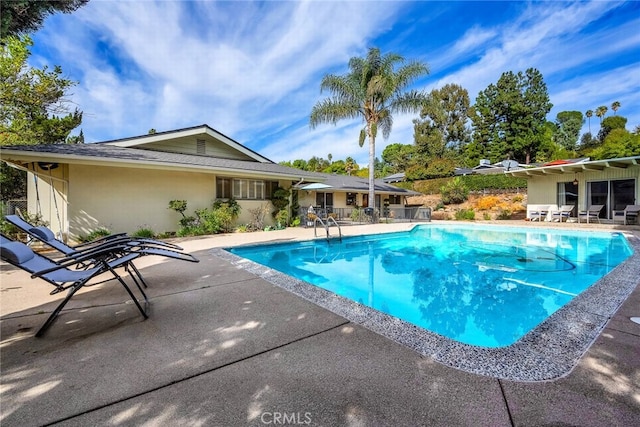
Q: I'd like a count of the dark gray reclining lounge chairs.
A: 2